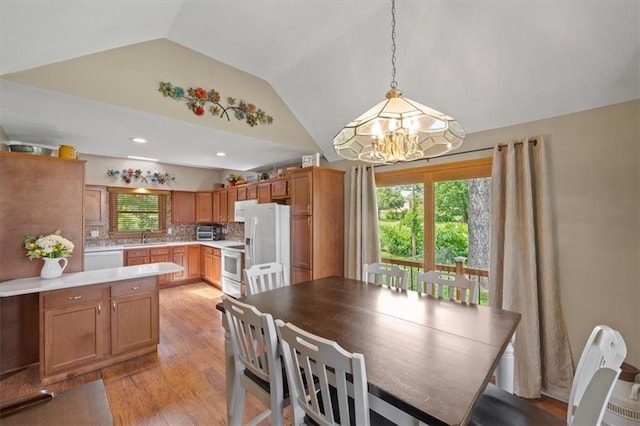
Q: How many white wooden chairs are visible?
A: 6